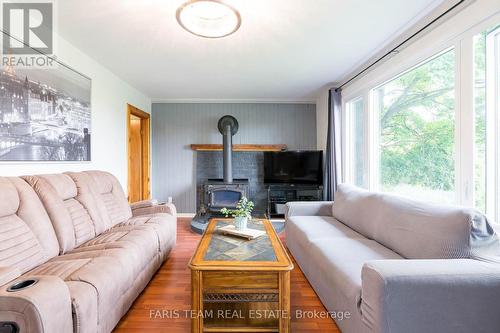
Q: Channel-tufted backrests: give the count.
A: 3